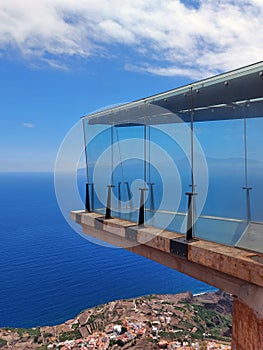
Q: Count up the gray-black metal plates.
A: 4